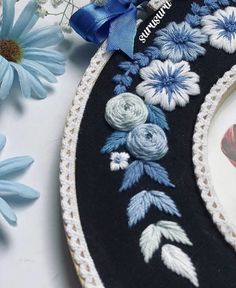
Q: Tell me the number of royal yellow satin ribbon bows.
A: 0